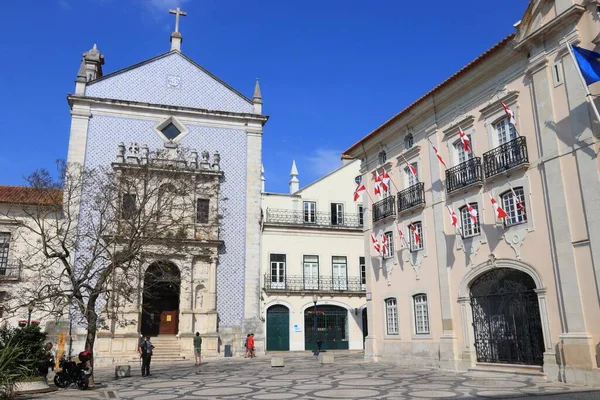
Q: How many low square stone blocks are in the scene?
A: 3